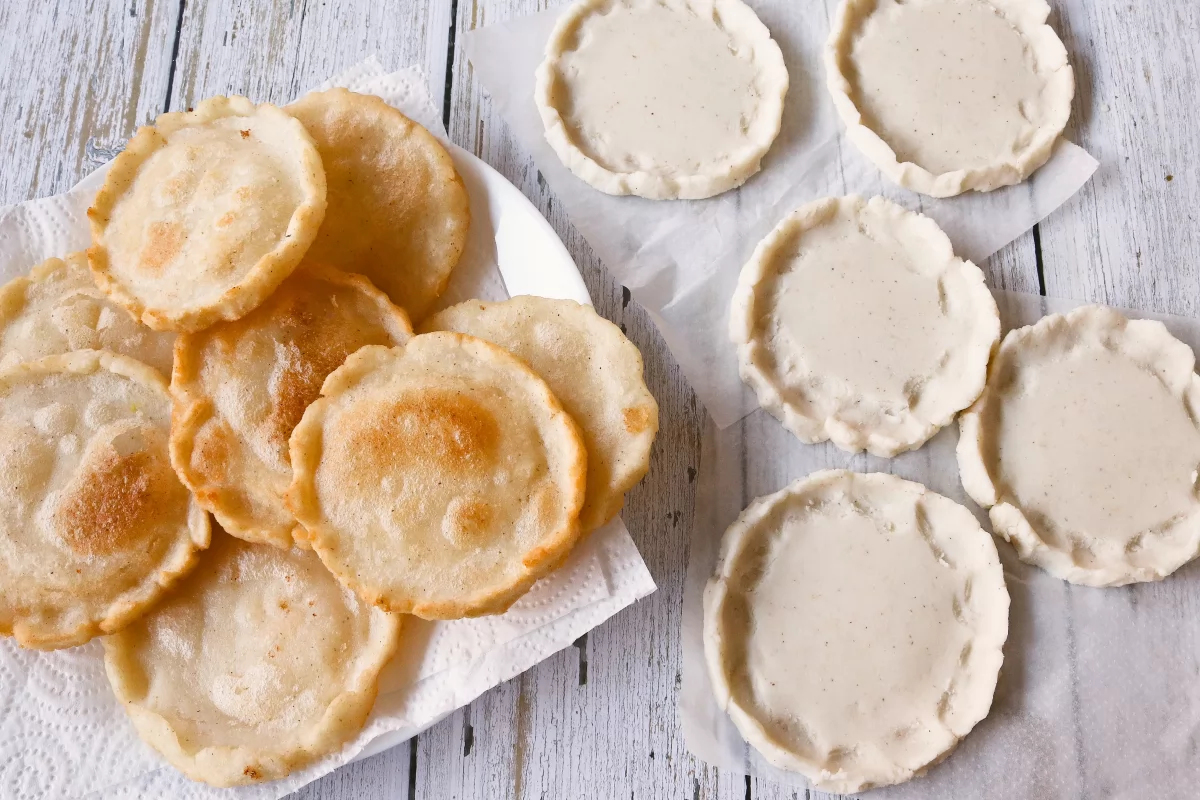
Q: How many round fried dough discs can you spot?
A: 8